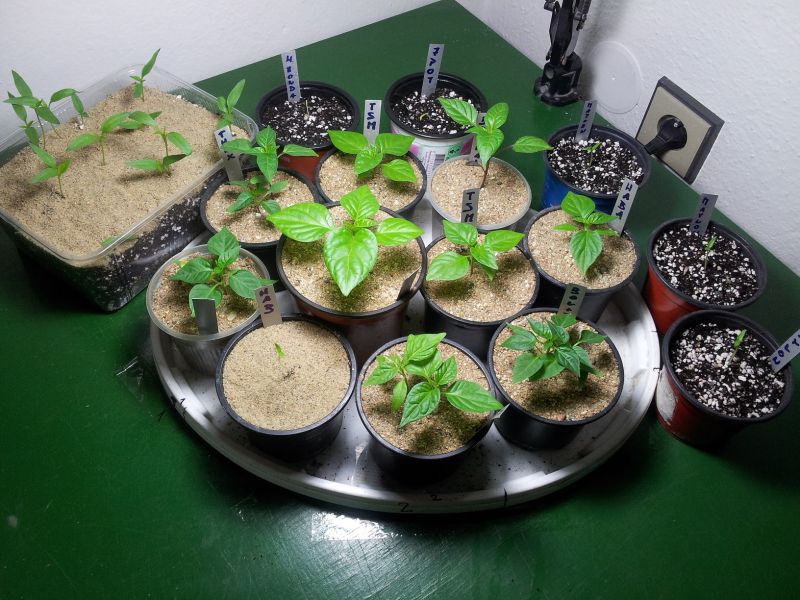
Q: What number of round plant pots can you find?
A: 15